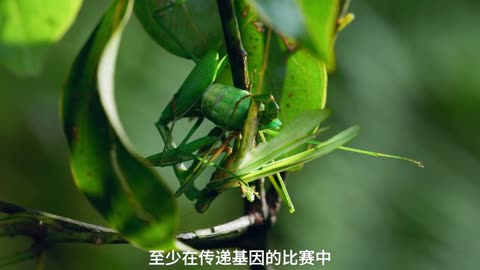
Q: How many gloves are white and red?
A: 0